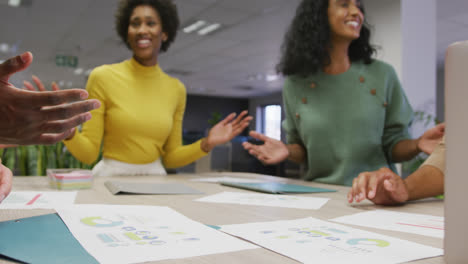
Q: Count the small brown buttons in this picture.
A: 6